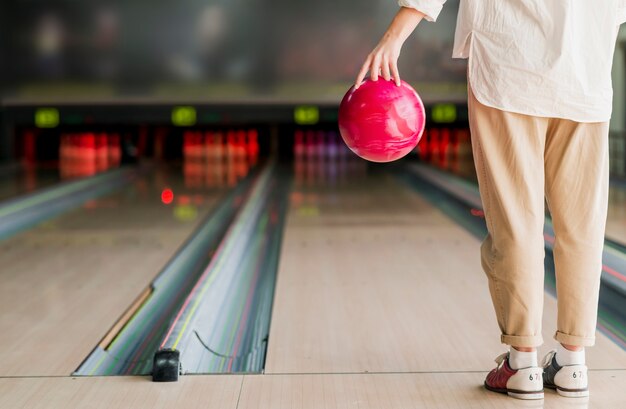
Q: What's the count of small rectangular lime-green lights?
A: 4